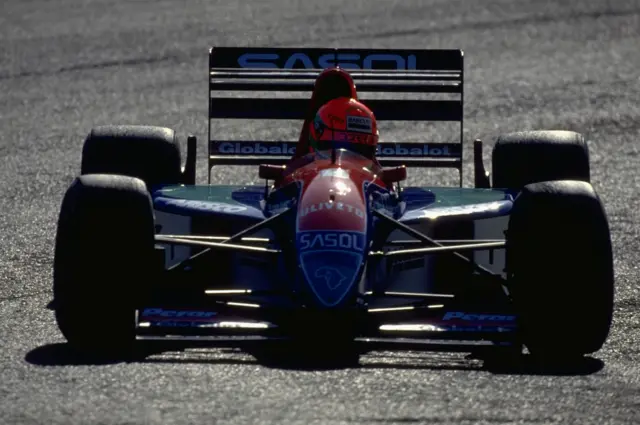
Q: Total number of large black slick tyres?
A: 4